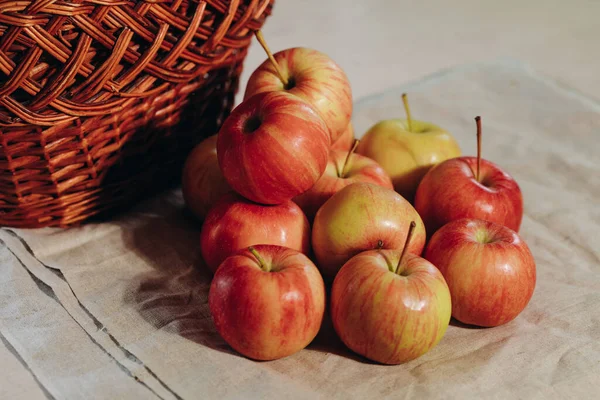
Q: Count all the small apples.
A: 12